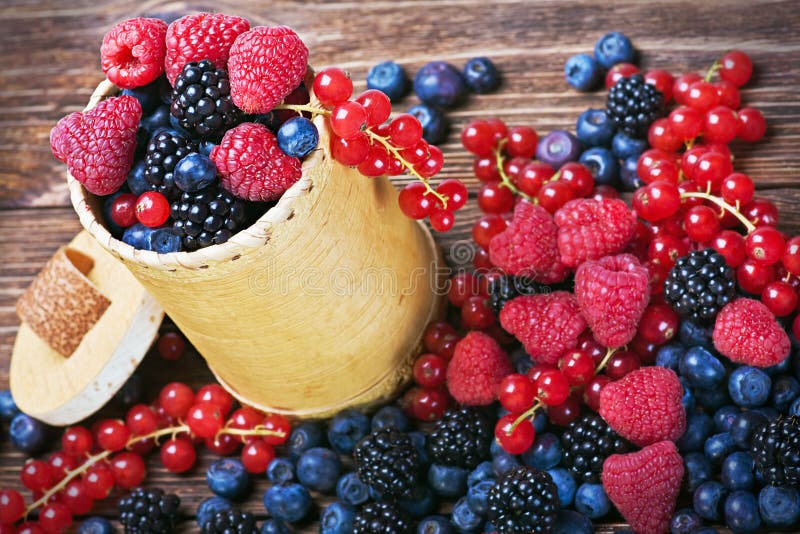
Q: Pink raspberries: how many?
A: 13